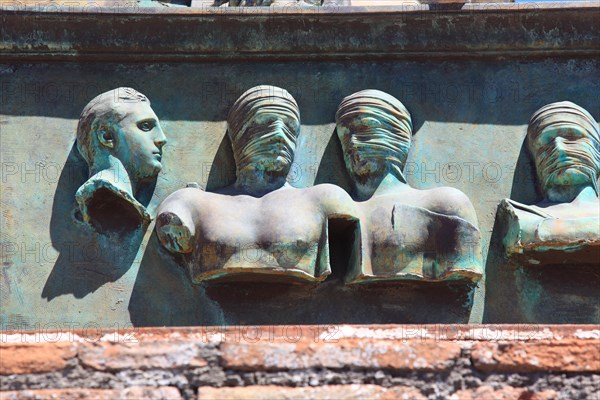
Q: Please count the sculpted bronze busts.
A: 4